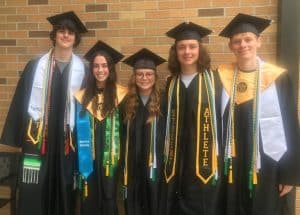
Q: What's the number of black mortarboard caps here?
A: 5